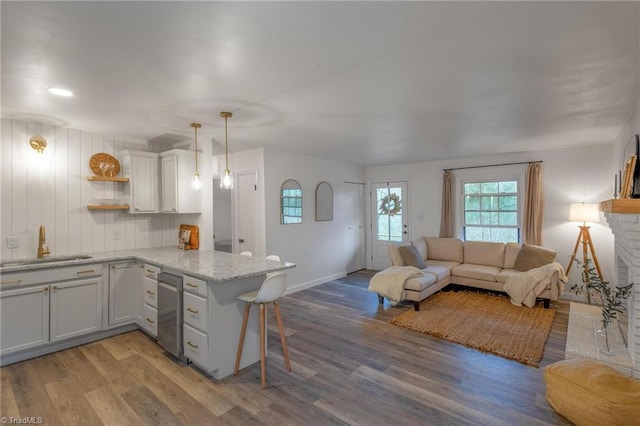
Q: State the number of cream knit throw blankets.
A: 2